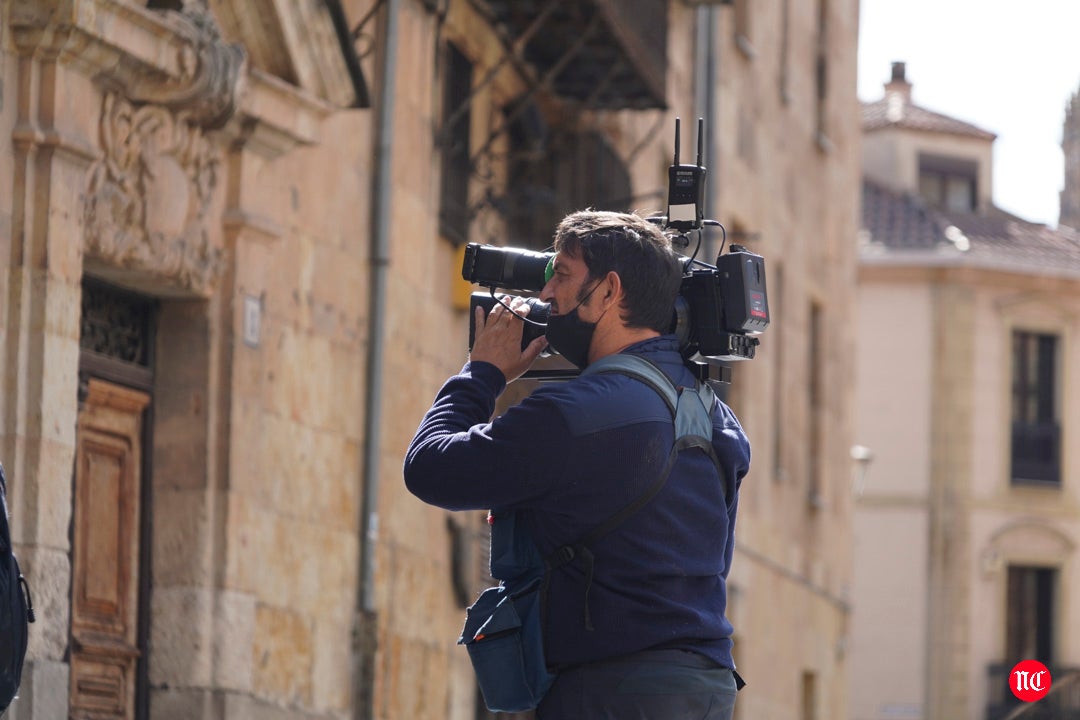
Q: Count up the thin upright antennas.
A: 2